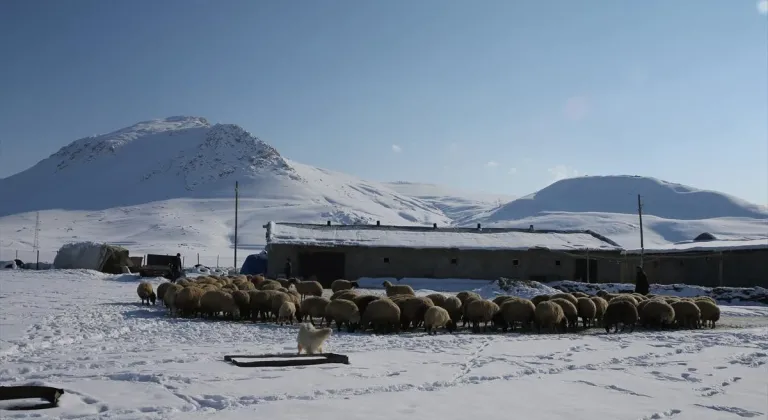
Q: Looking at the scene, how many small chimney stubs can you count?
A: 5